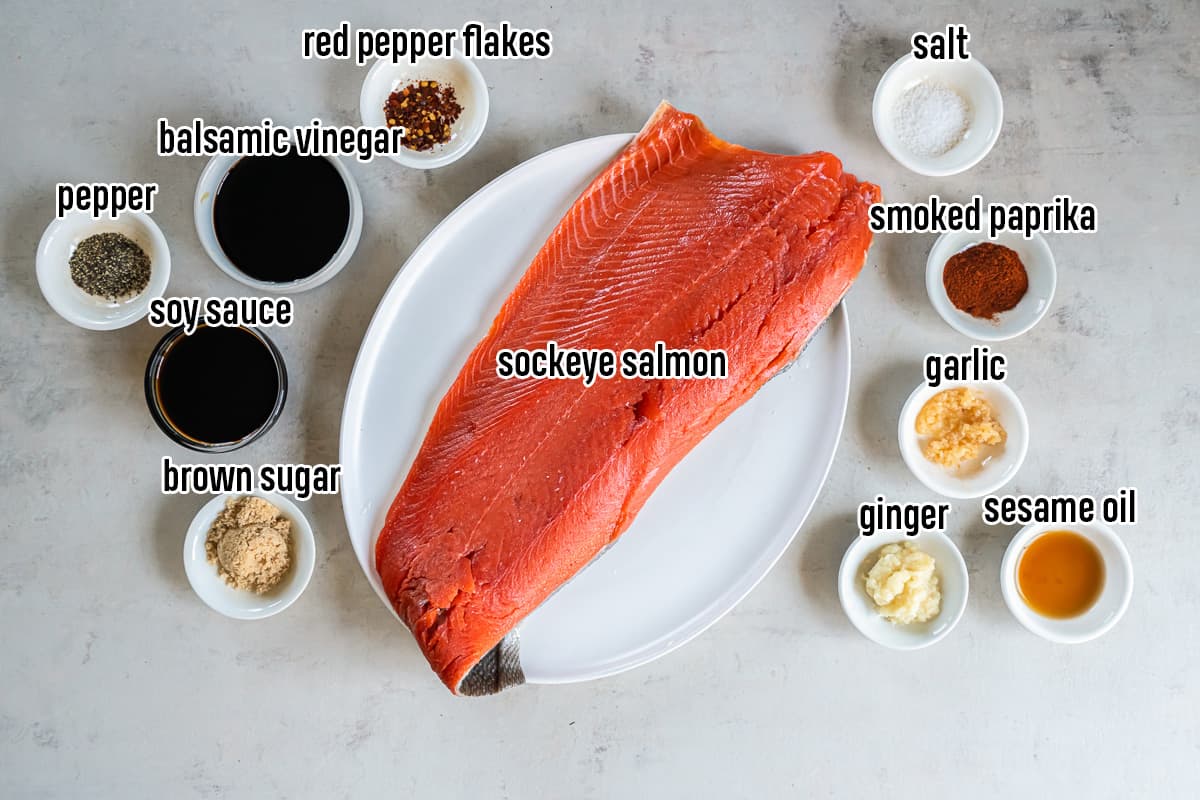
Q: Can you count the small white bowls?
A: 9